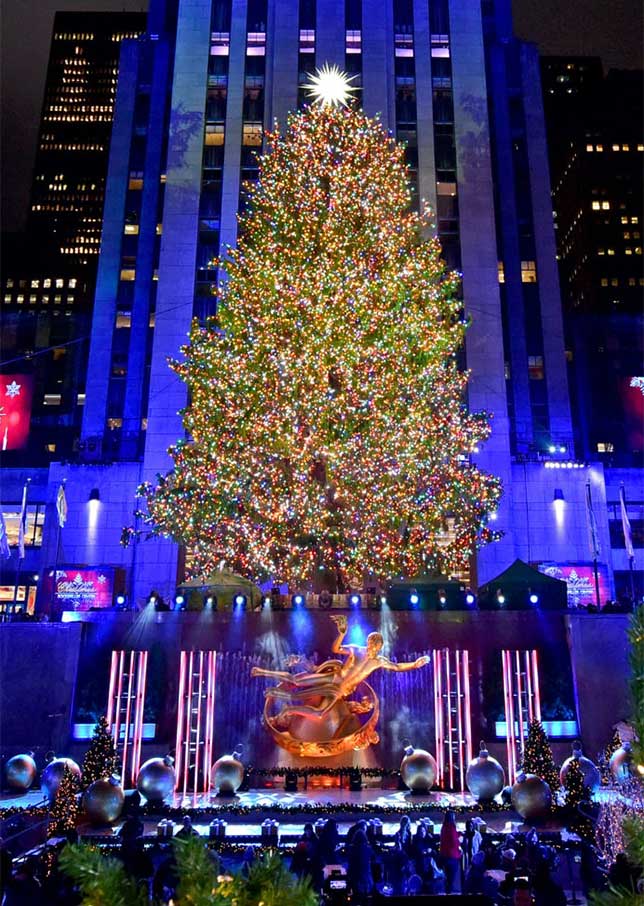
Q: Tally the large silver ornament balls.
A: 10